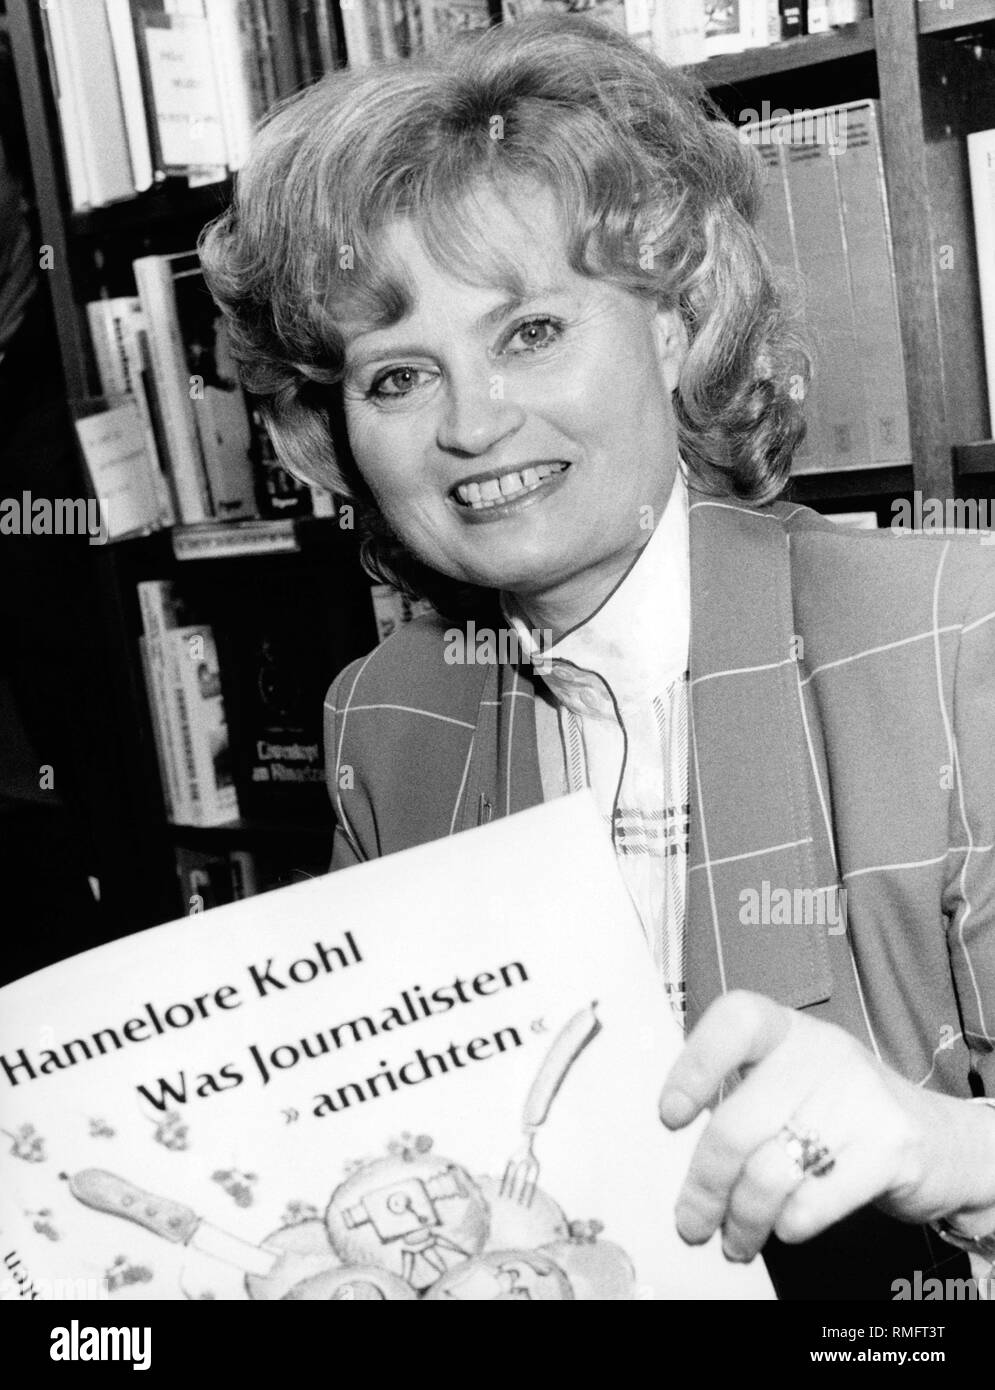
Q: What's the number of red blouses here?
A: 0